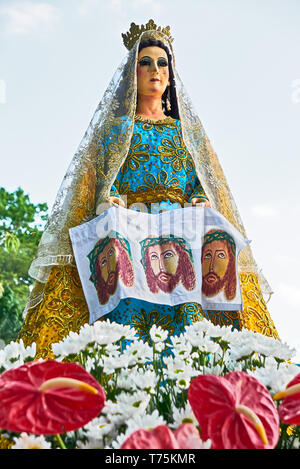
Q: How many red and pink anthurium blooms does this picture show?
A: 4